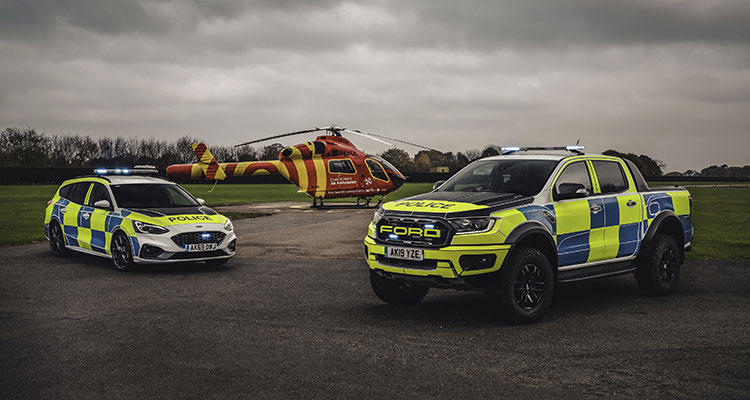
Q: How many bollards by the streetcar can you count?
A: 0